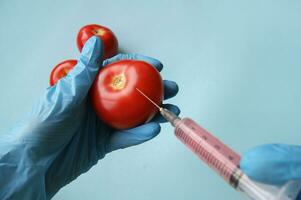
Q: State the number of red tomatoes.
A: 3